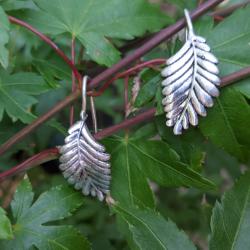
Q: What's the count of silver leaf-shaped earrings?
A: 2